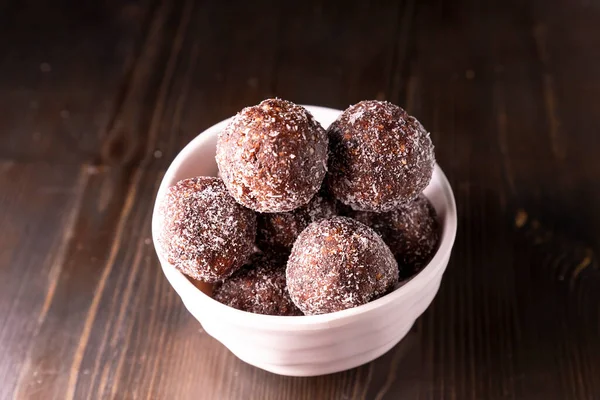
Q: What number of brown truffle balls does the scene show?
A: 7